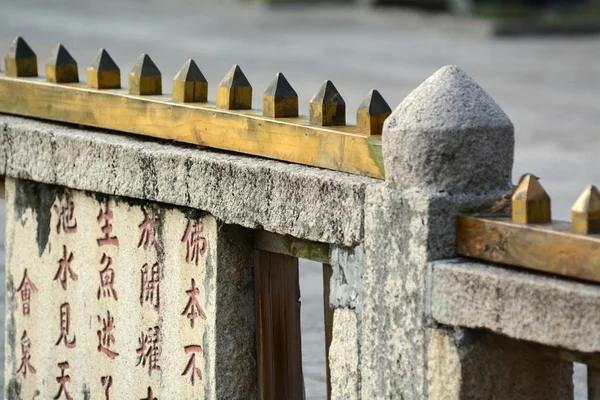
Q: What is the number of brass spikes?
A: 11